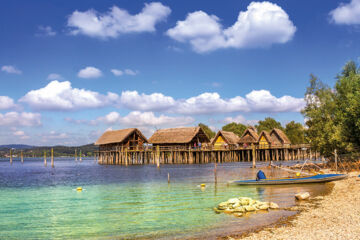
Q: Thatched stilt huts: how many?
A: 6